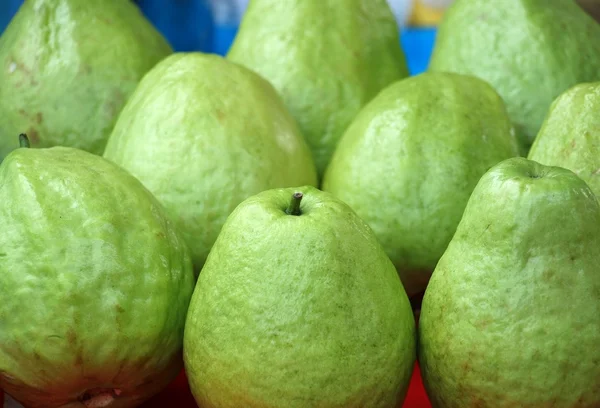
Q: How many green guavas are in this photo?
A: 9